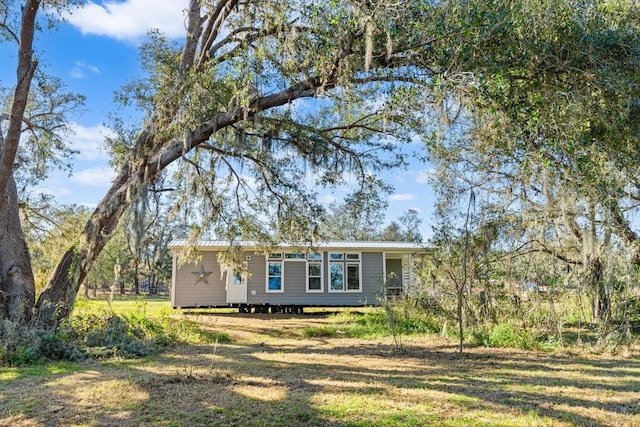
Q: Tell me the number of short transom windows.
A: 5